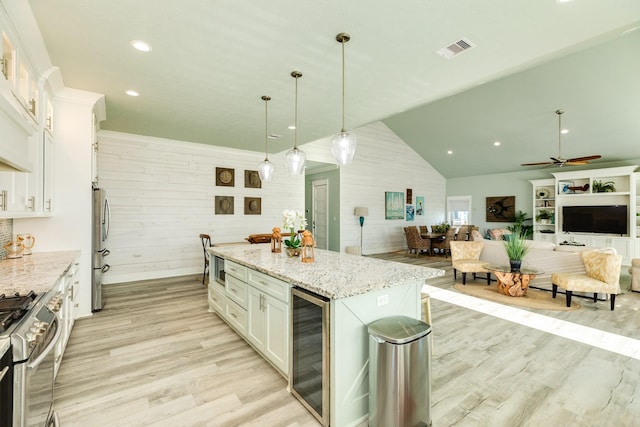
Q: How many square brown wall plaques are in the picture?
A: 4